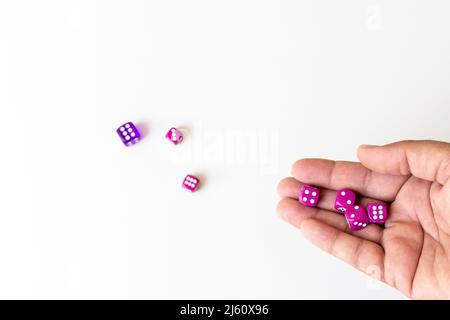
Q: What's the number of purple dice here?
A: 1